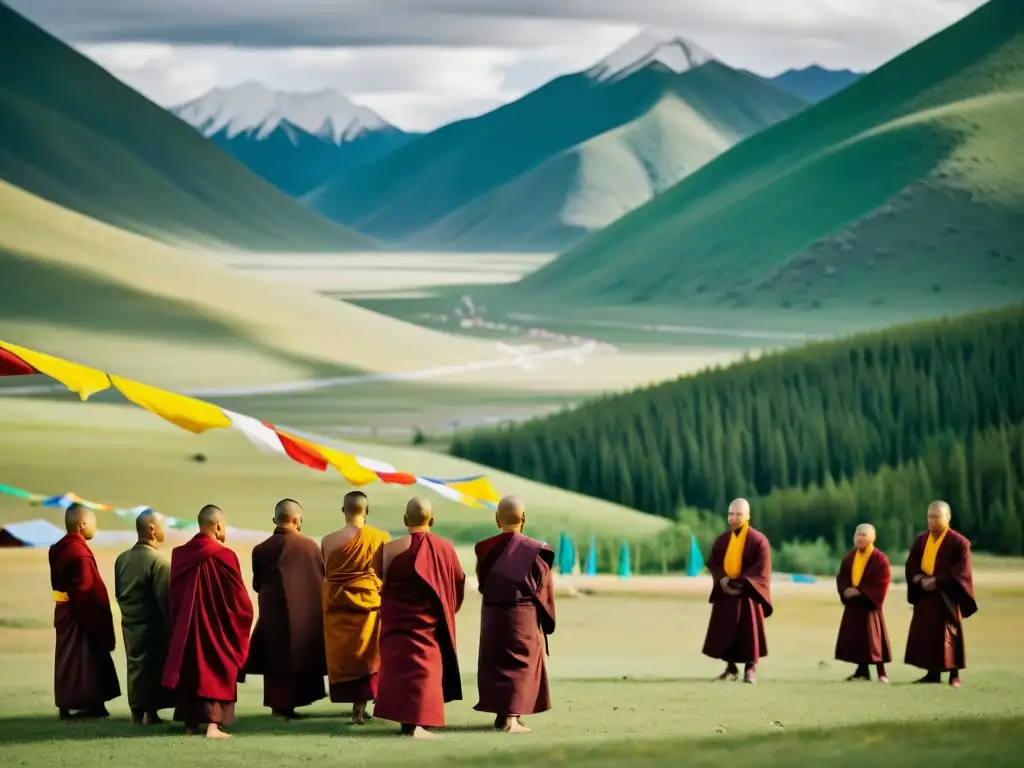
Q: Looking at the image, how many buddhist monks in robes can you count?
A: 10